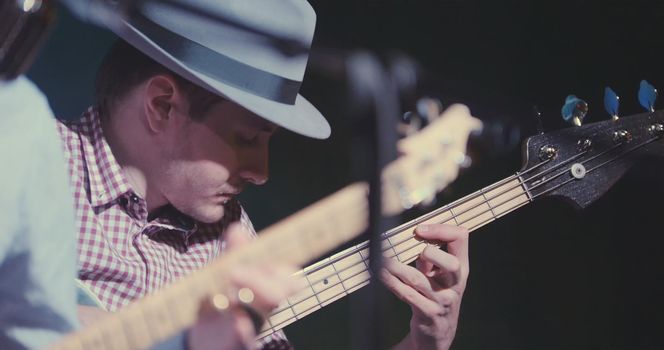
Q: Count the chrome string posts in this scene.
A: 4